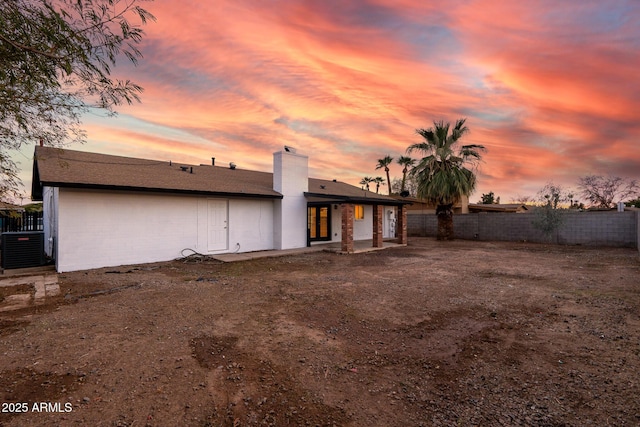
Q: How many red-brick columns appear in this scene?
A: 3